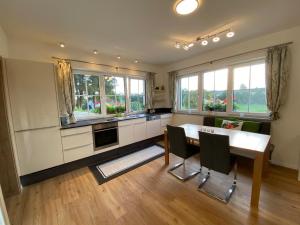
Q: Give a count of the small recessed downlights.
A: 4